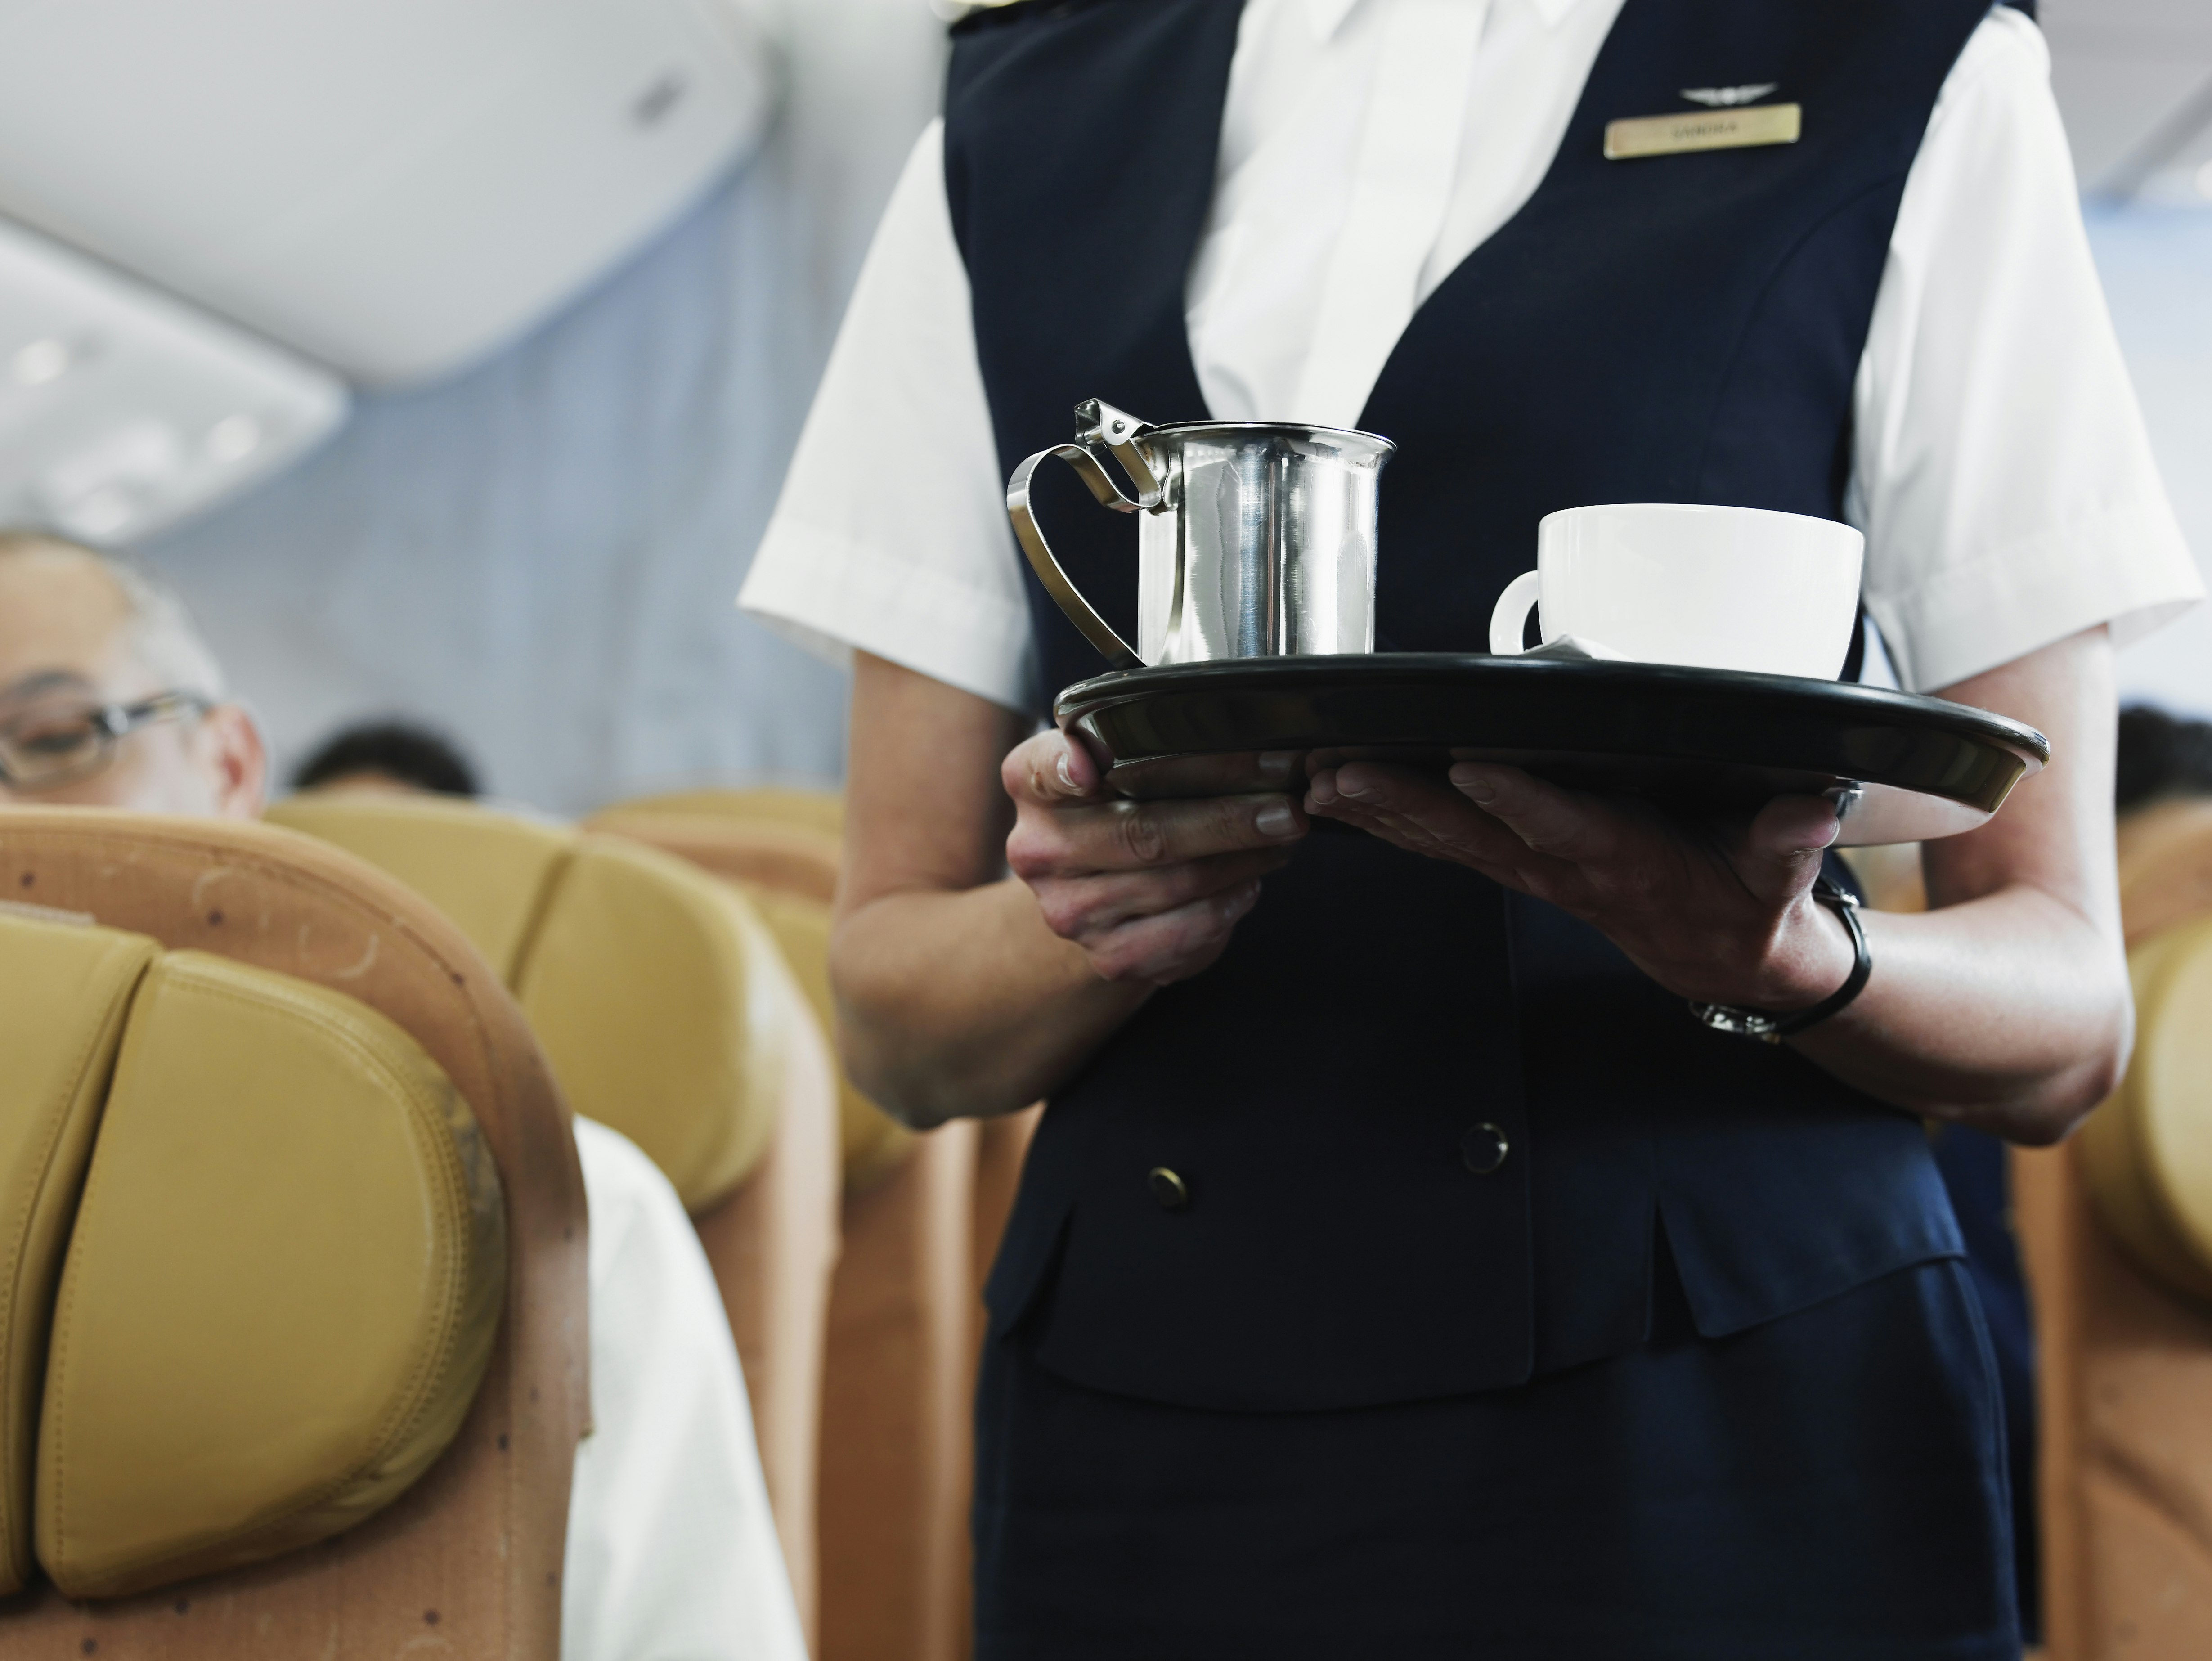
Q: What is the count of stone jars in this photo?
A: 0